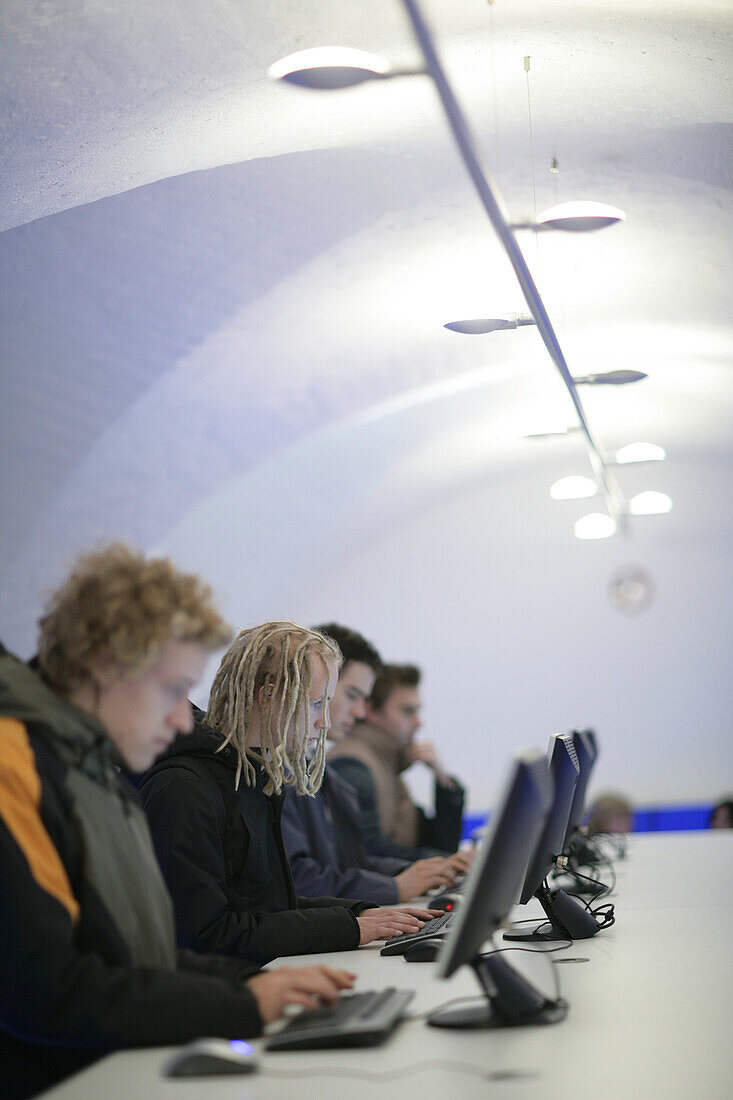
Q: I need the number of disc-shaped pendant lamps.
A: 9